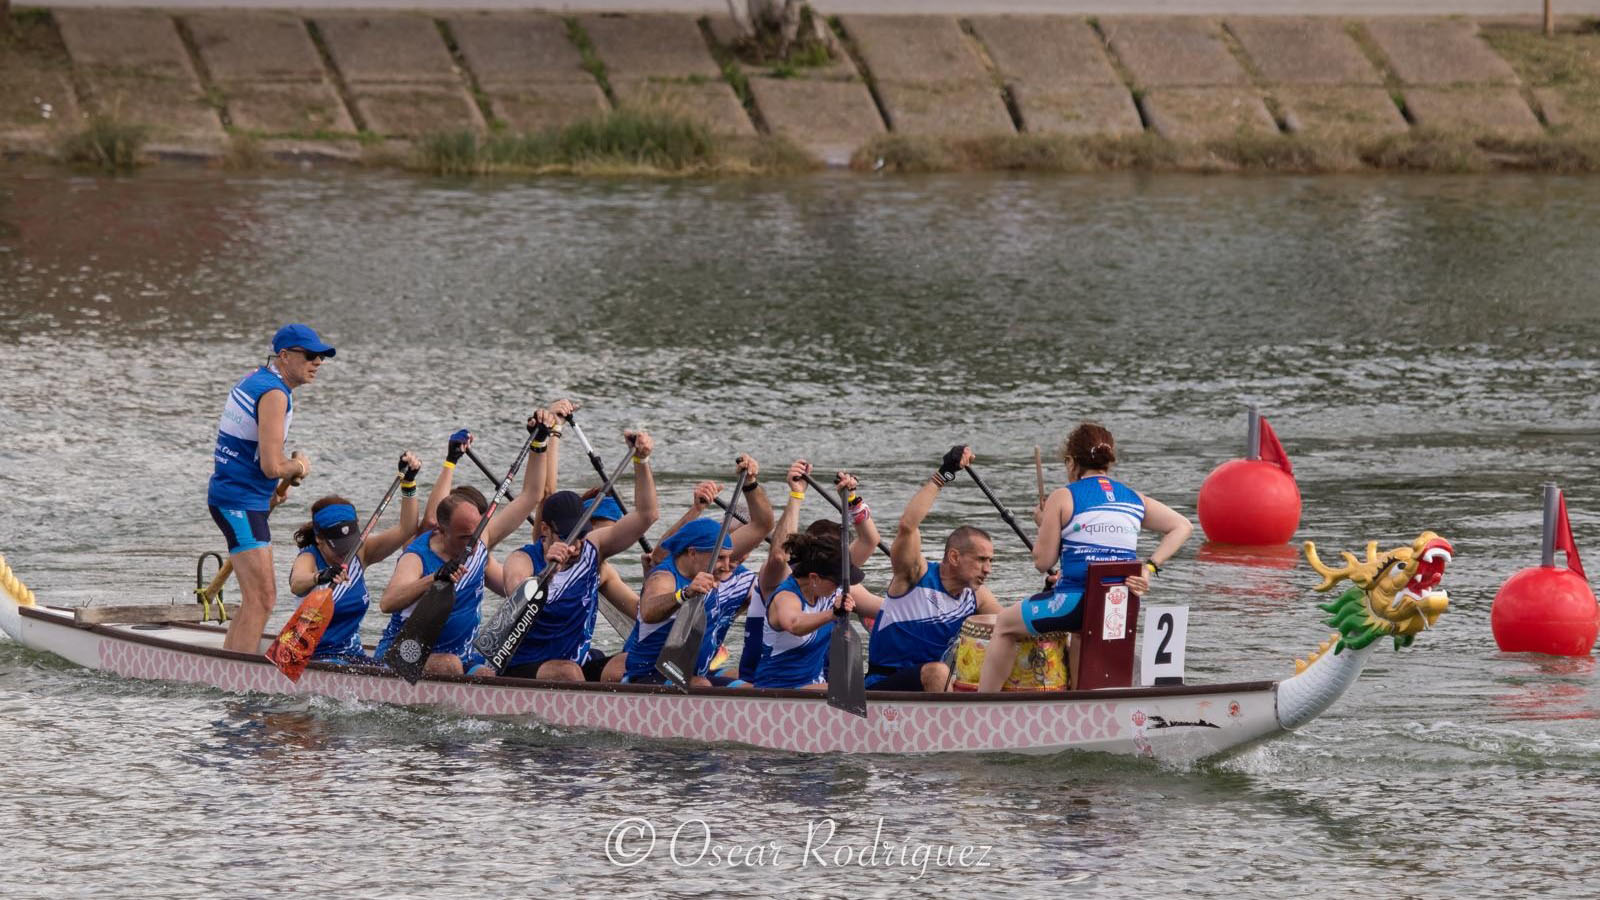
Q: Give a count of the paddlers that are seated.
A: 10